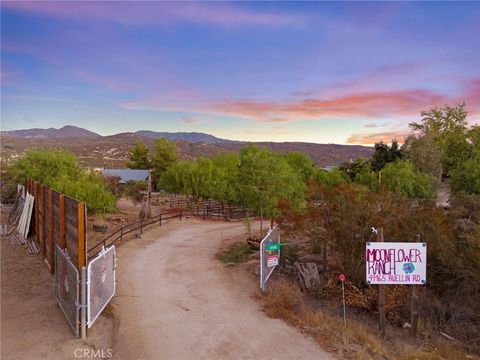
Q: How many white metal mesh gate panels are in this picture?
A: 3